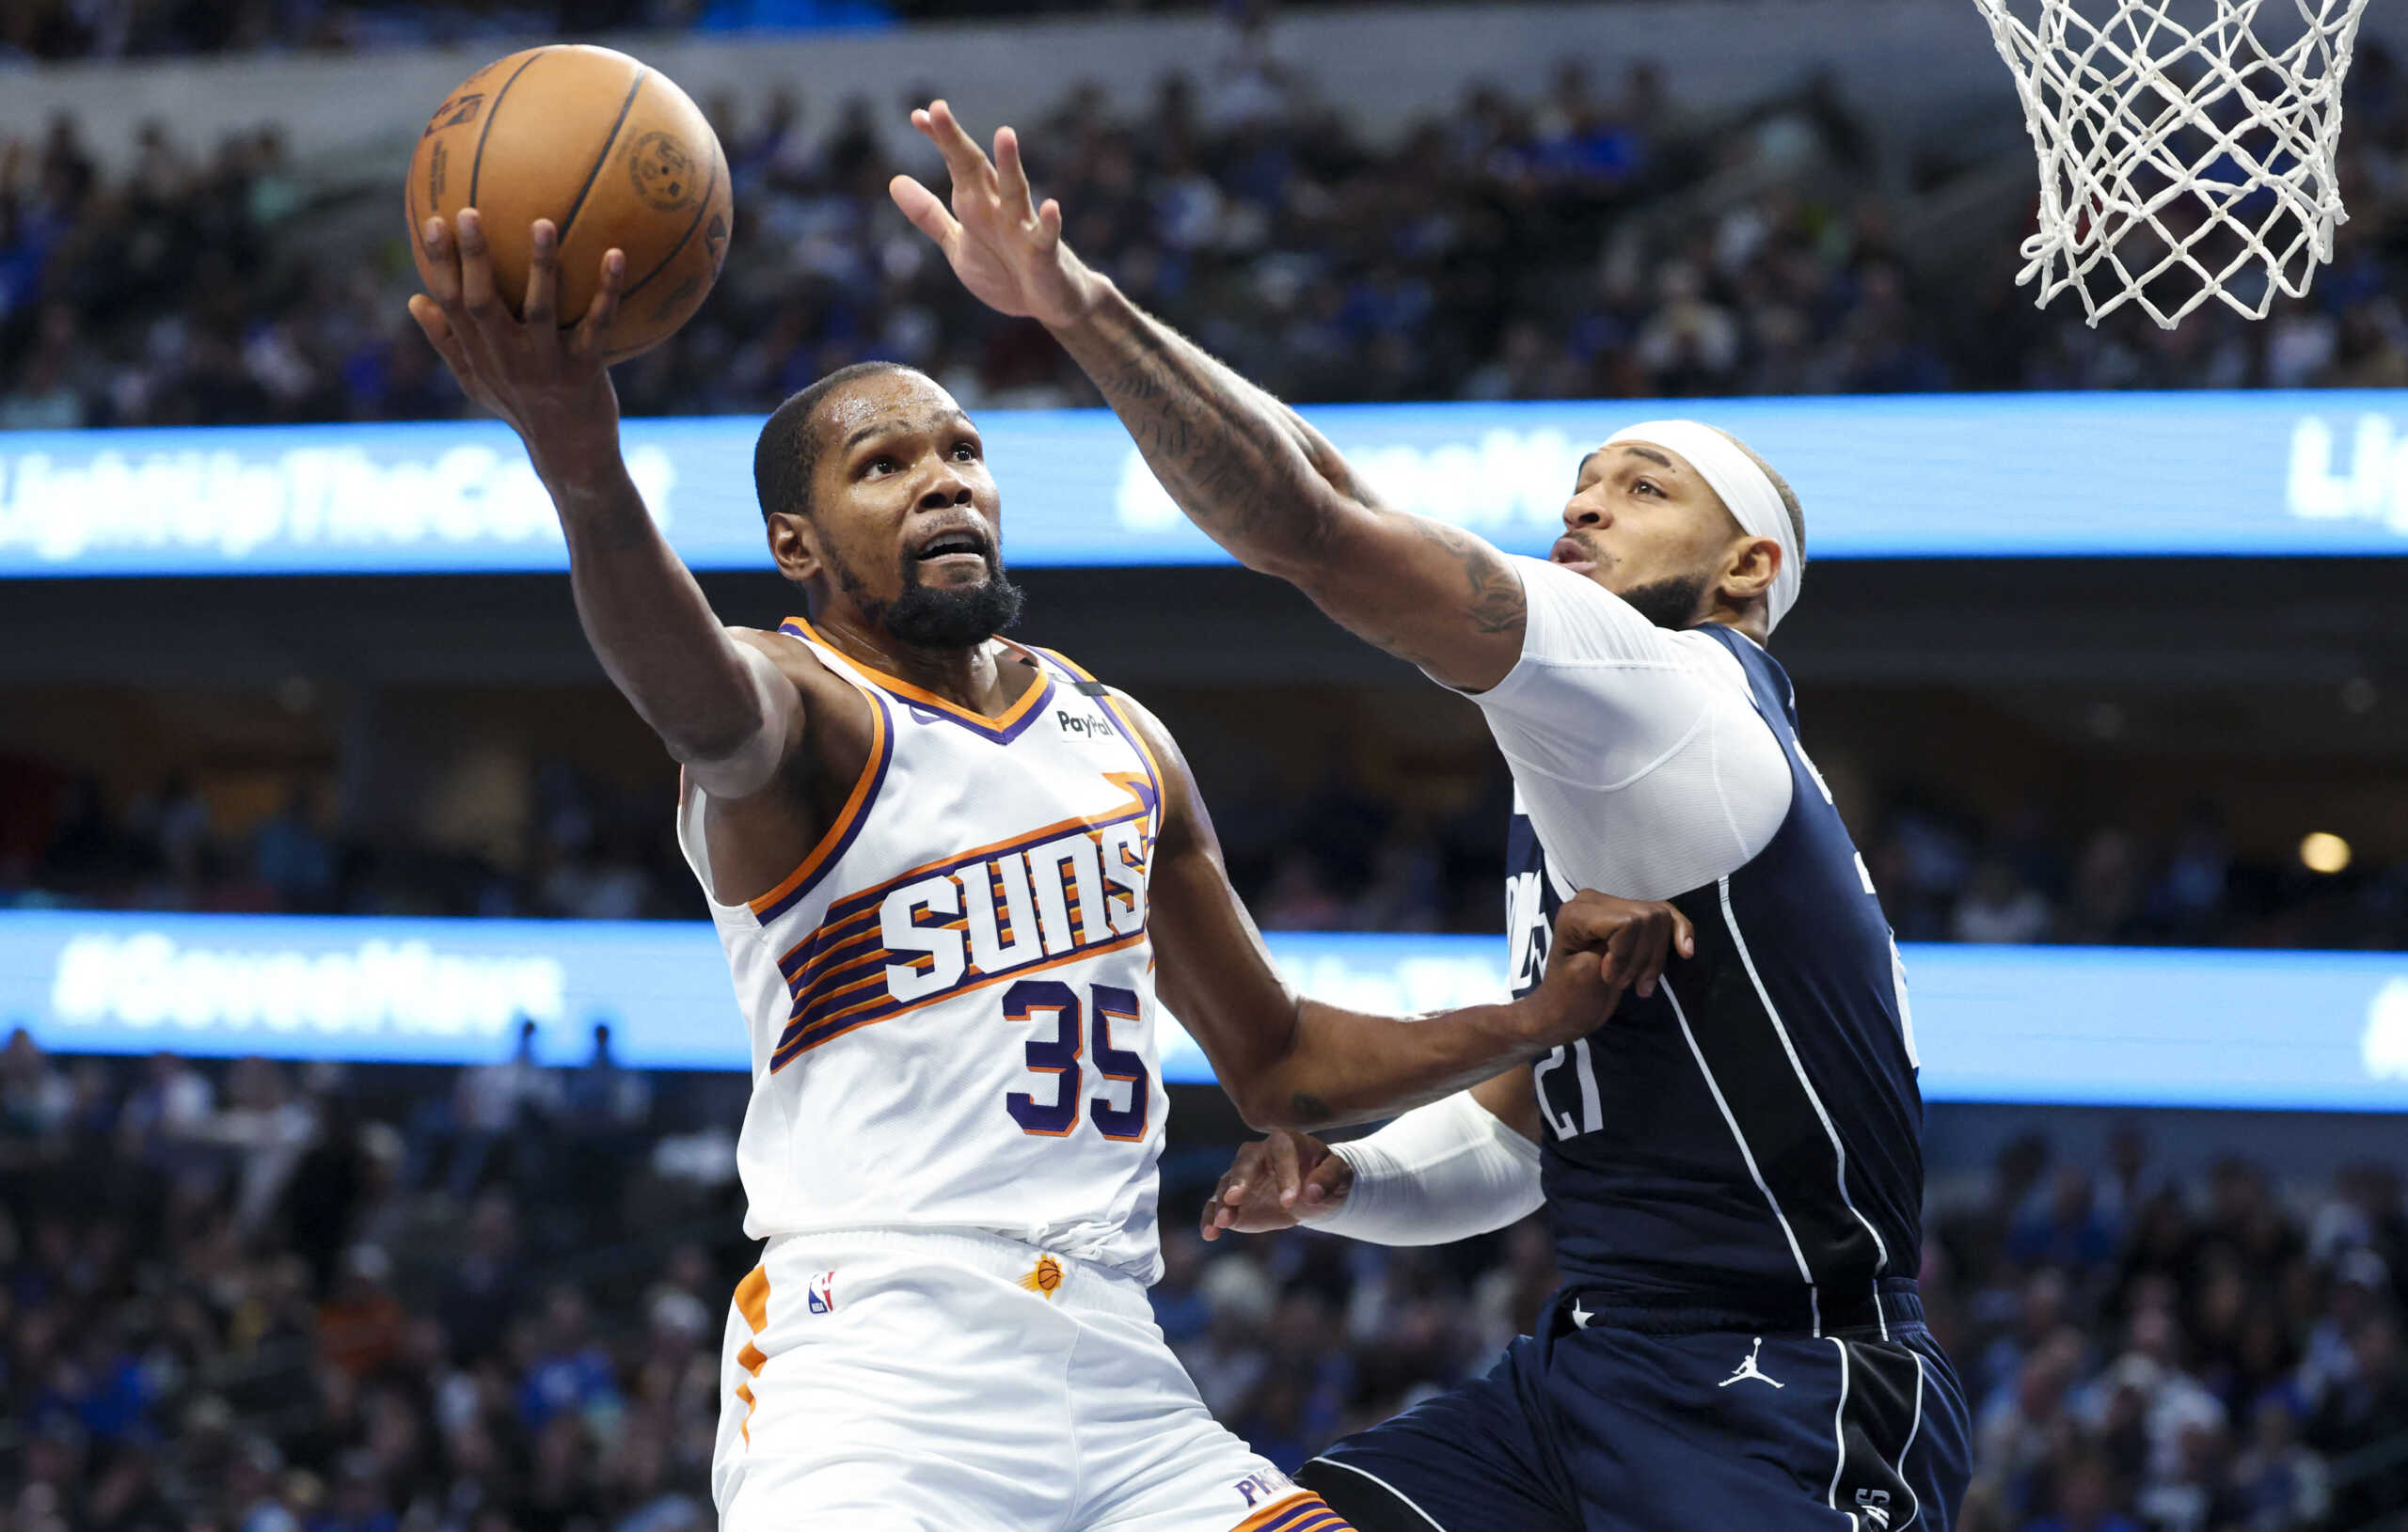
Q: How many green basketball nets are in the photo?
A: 0